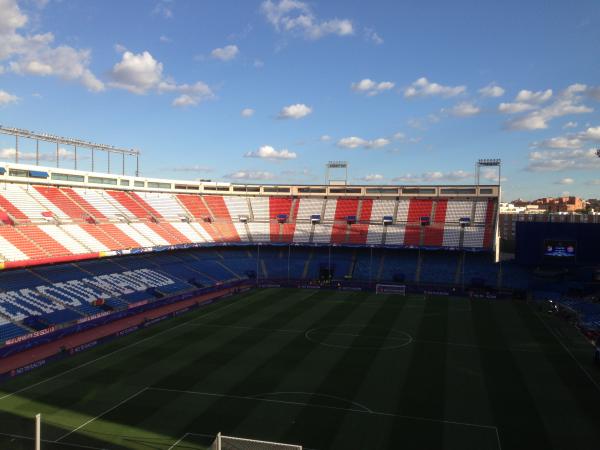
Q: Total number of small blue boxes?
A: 6